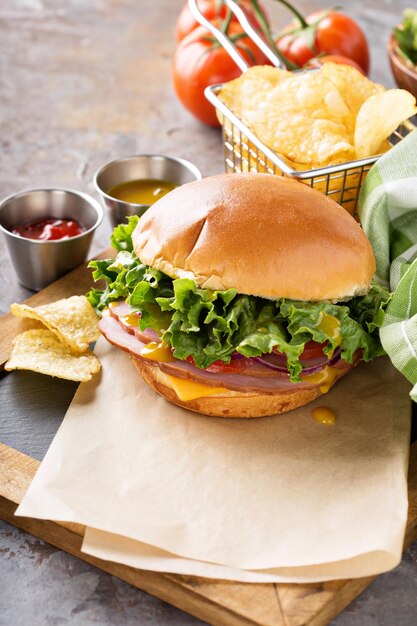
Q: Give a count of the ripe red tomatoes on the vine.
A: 4